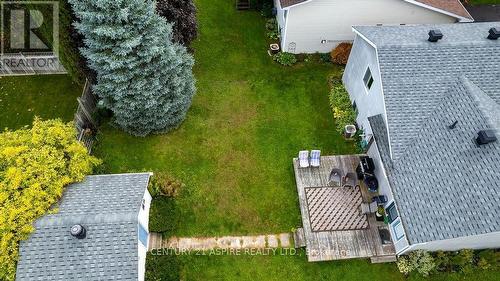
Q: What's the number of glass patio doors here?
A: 1